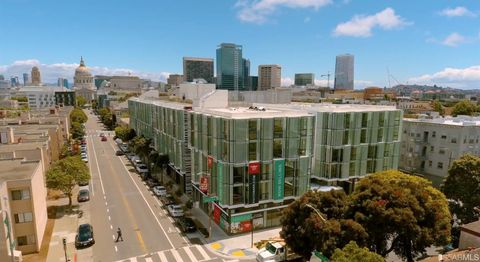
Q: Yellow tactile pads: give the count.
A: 2